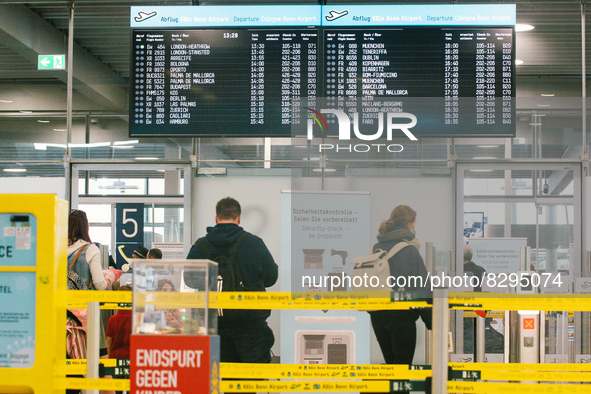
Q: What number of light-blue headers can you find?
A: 2